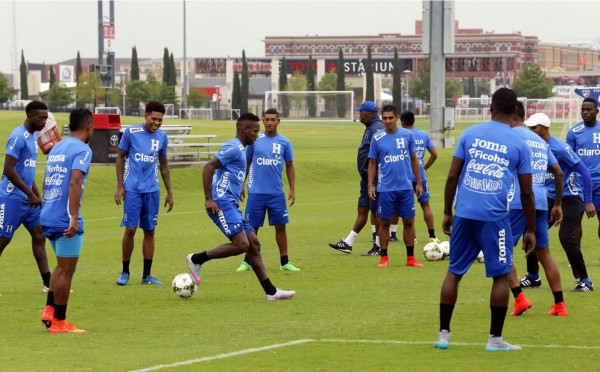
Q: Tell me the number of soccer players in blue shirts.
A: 11